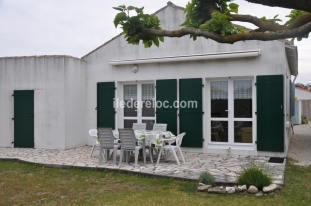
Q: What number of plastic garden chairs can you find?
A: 6